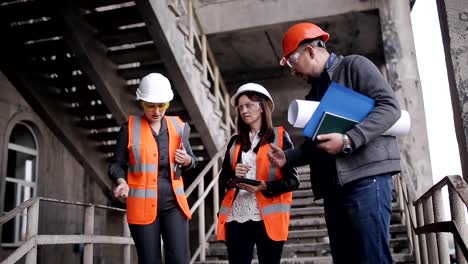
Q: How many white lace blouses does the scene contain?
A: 1